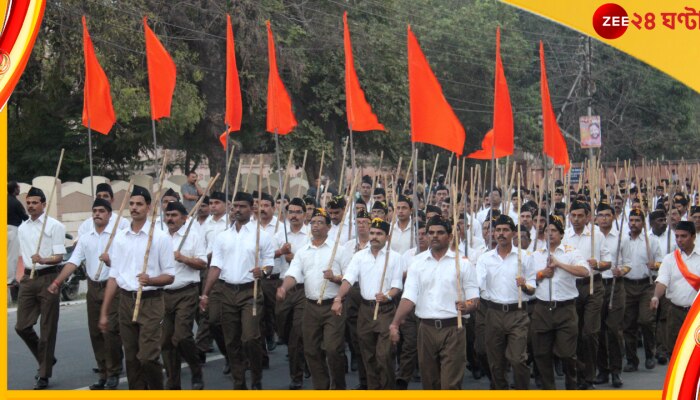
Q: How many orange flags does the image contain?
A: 8